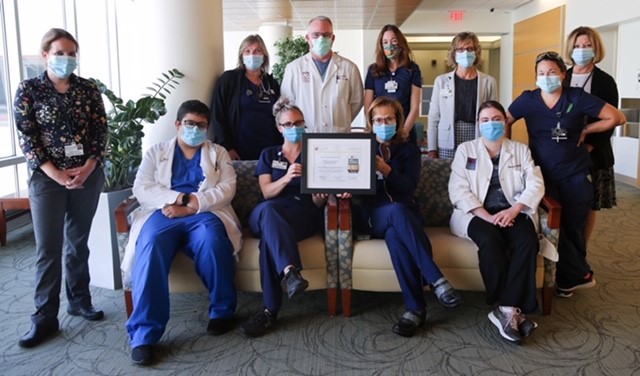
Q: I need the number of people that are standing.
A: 7